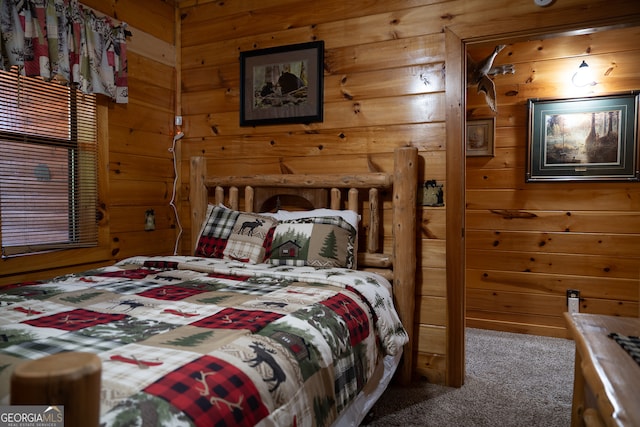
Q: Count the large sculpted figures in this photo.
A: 1